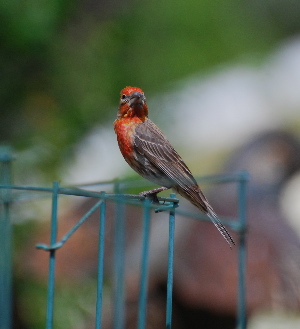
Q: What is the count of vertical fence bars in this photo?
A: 7